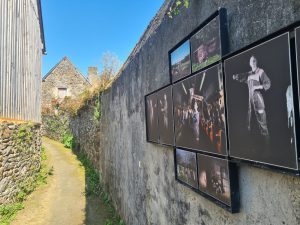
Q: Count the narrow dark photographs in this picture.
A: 2